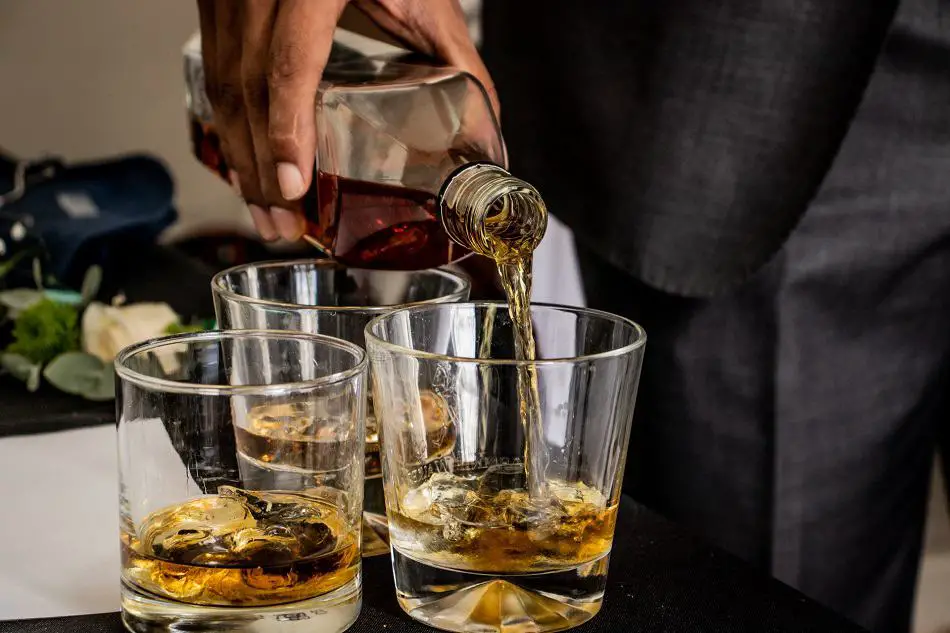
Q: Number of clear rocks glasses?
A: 3